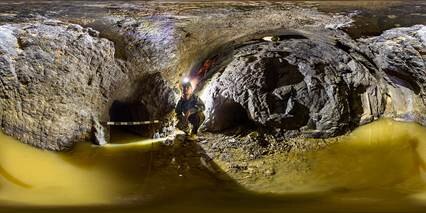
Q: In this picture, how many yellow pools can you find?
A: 2